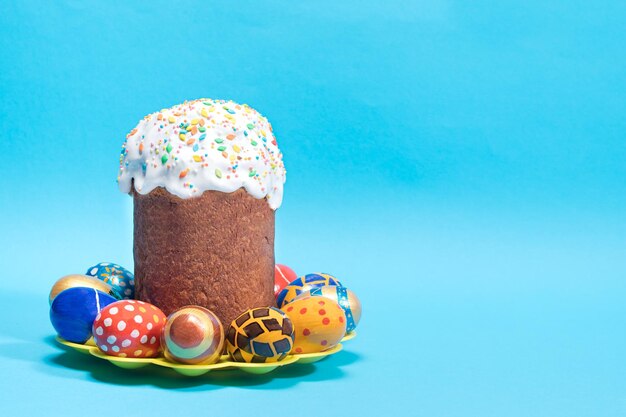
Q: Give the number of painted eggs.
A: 10